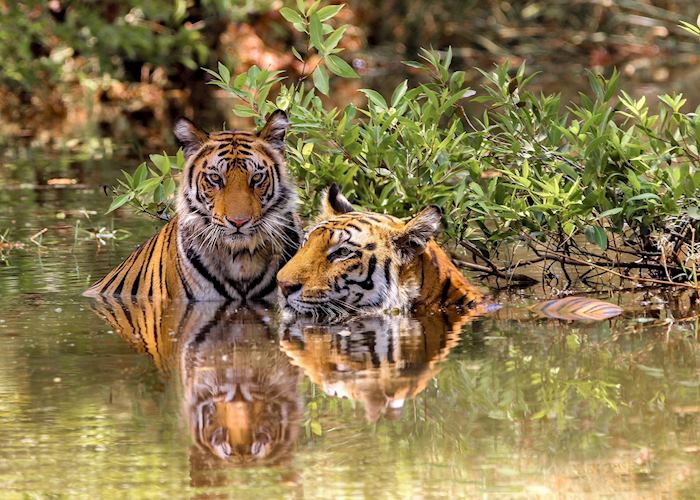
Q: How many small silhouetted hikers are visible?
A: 0